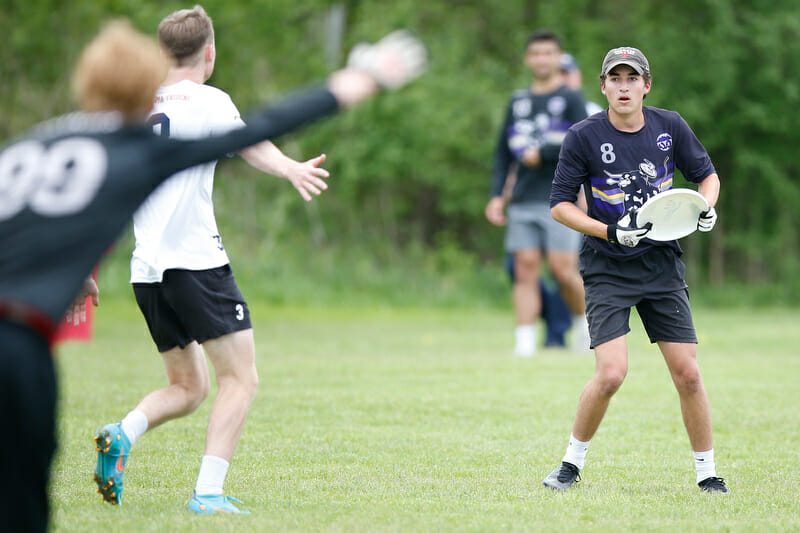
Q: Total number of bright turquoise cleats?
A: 2